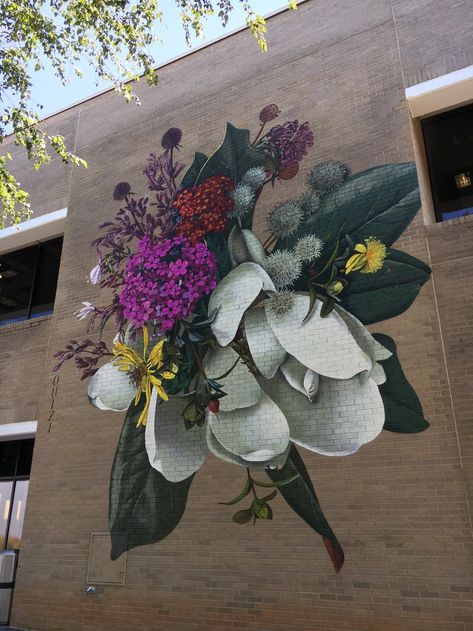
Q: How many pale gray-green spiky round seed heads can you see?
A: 8